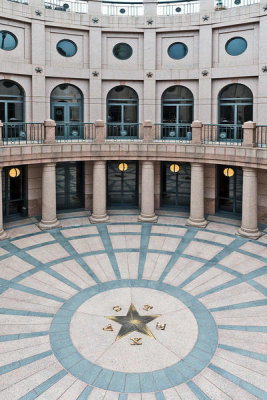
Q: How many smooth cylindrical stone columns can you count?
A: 6